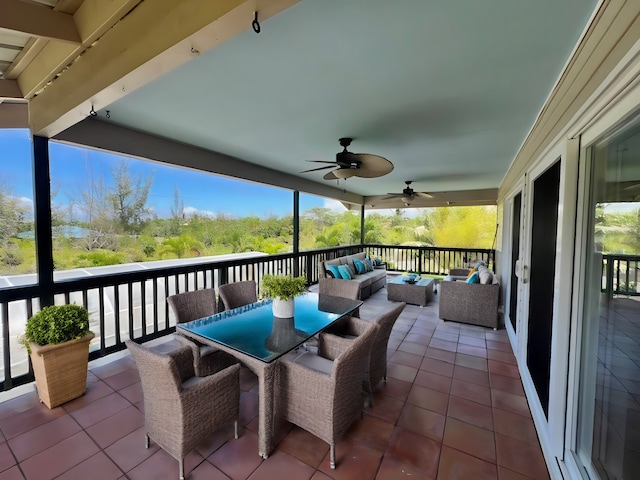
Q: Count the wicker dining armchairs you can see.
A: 6